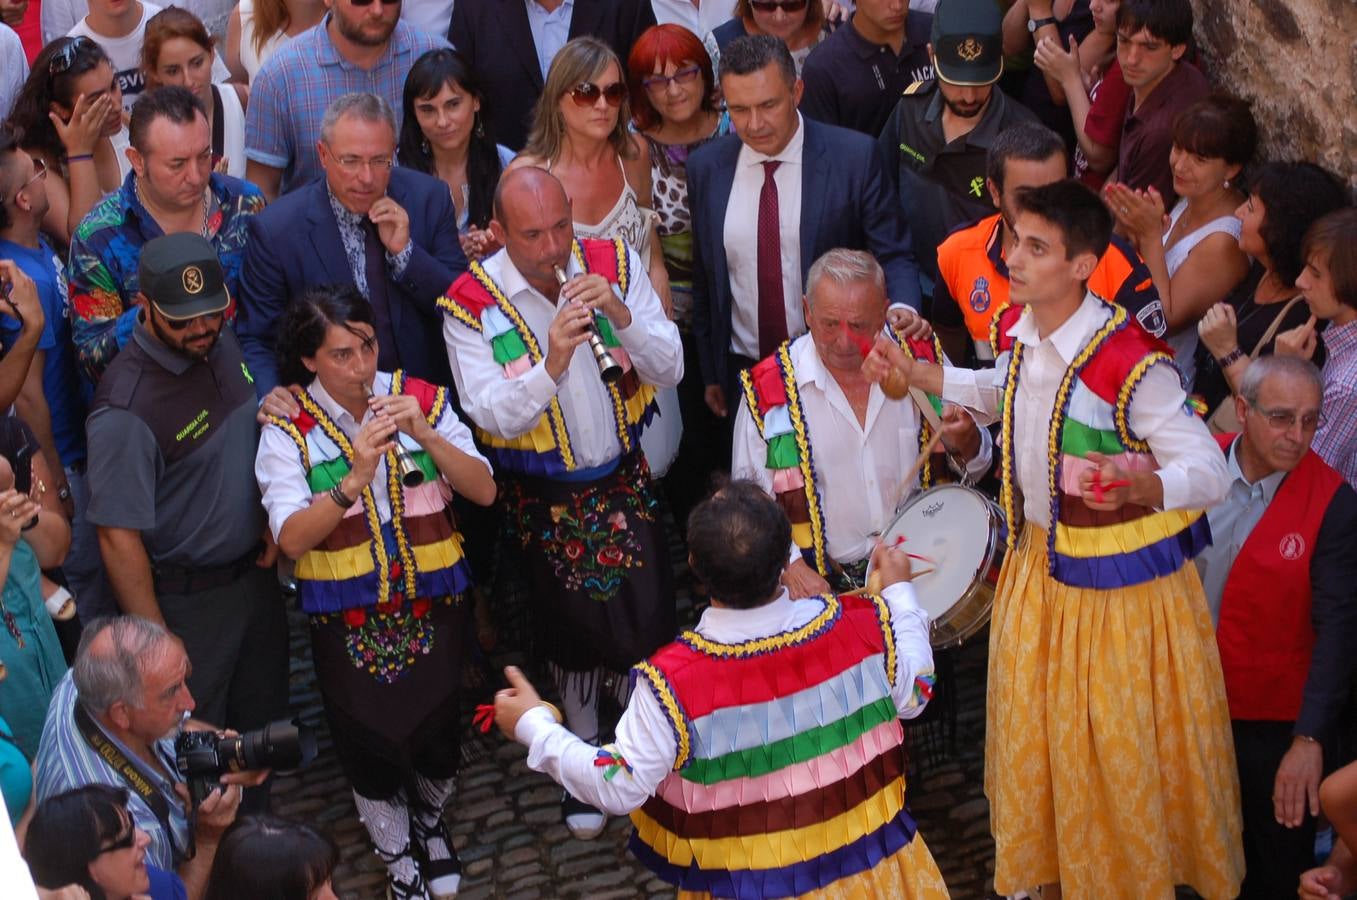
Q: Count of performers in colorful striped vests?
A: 5